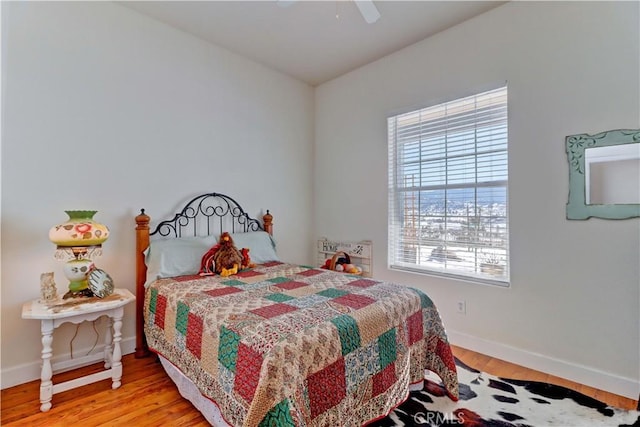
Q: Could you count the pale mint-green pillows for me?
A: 2